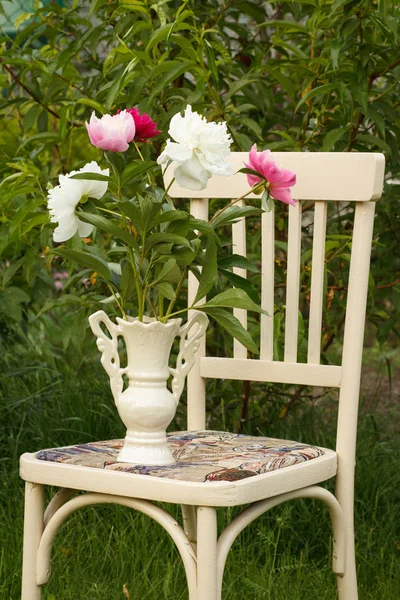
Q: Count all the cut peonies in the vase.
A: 5